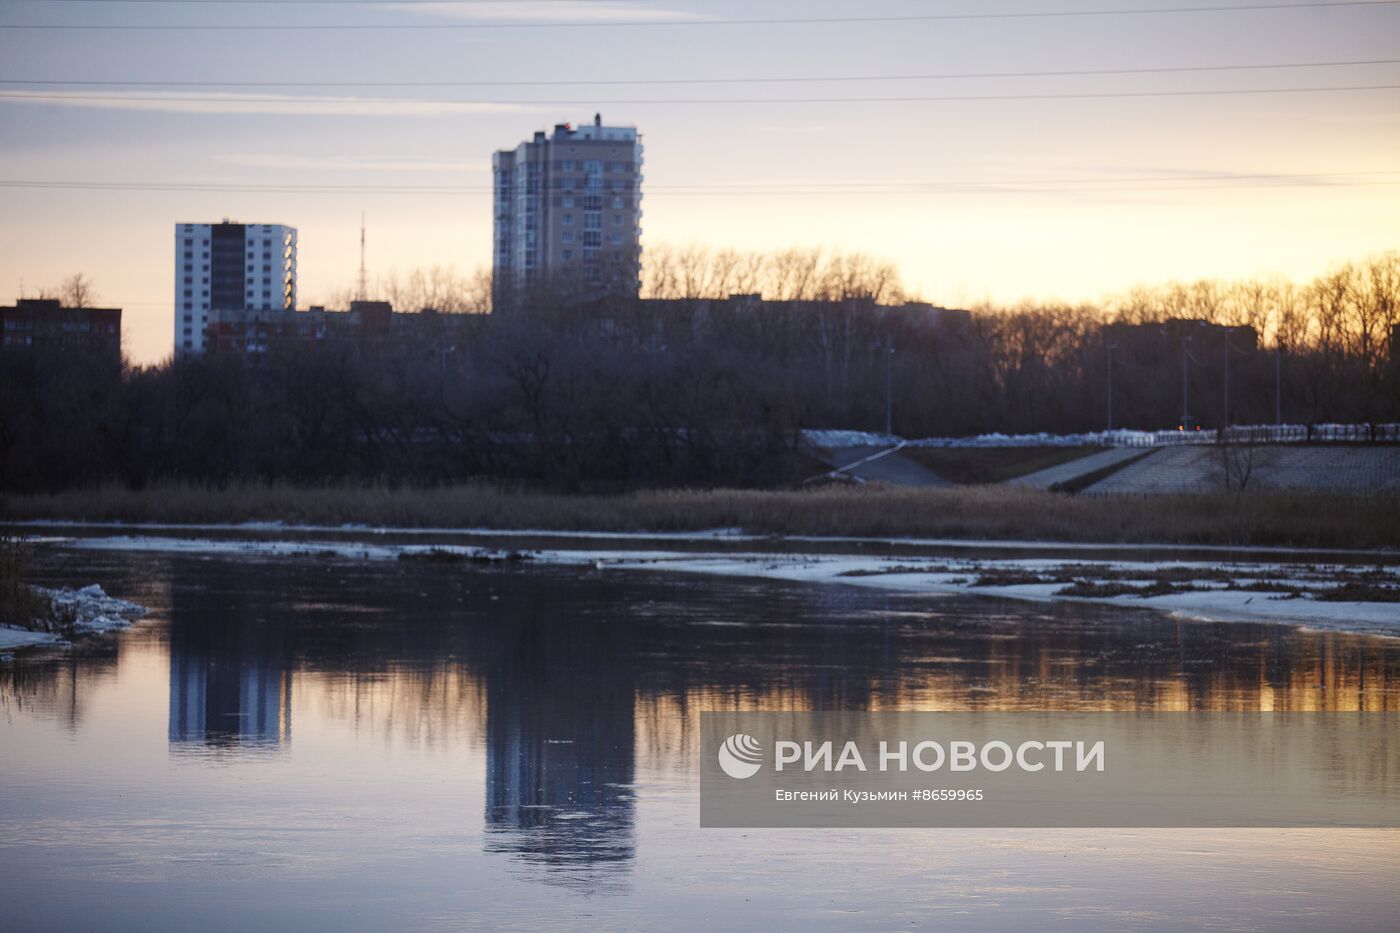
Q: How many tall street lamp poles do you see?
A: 5